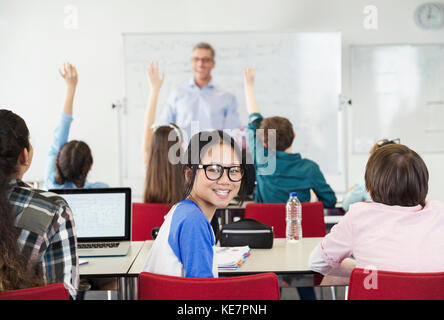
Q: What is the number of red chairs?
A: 5